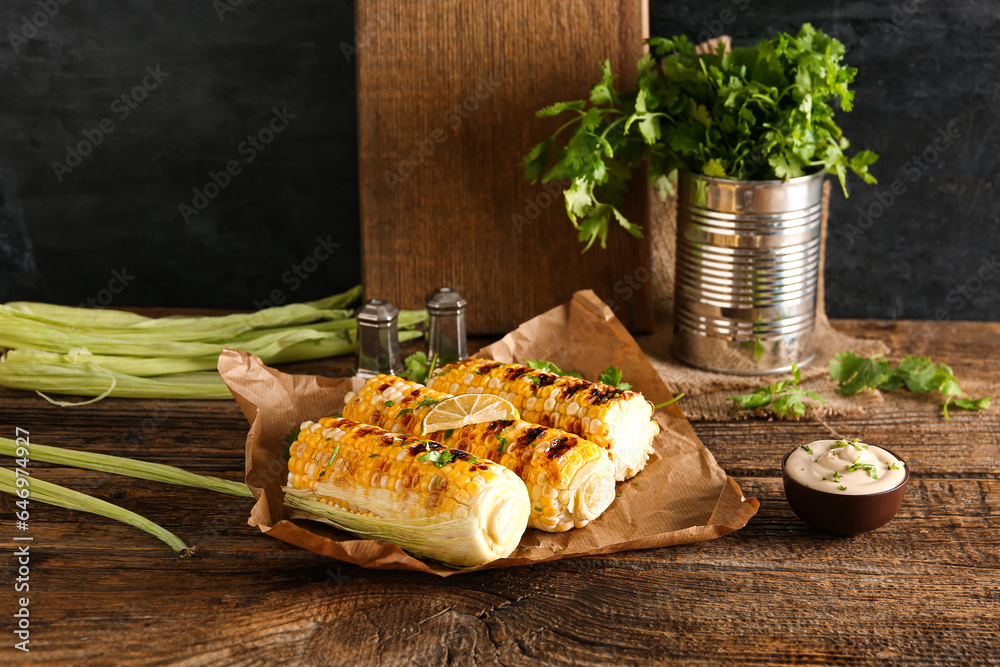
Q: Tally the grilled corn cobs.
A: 3